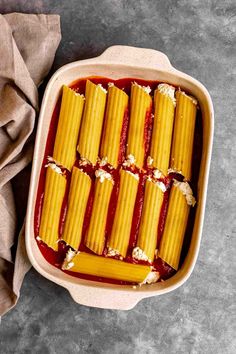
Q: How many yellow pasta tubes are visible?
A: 13